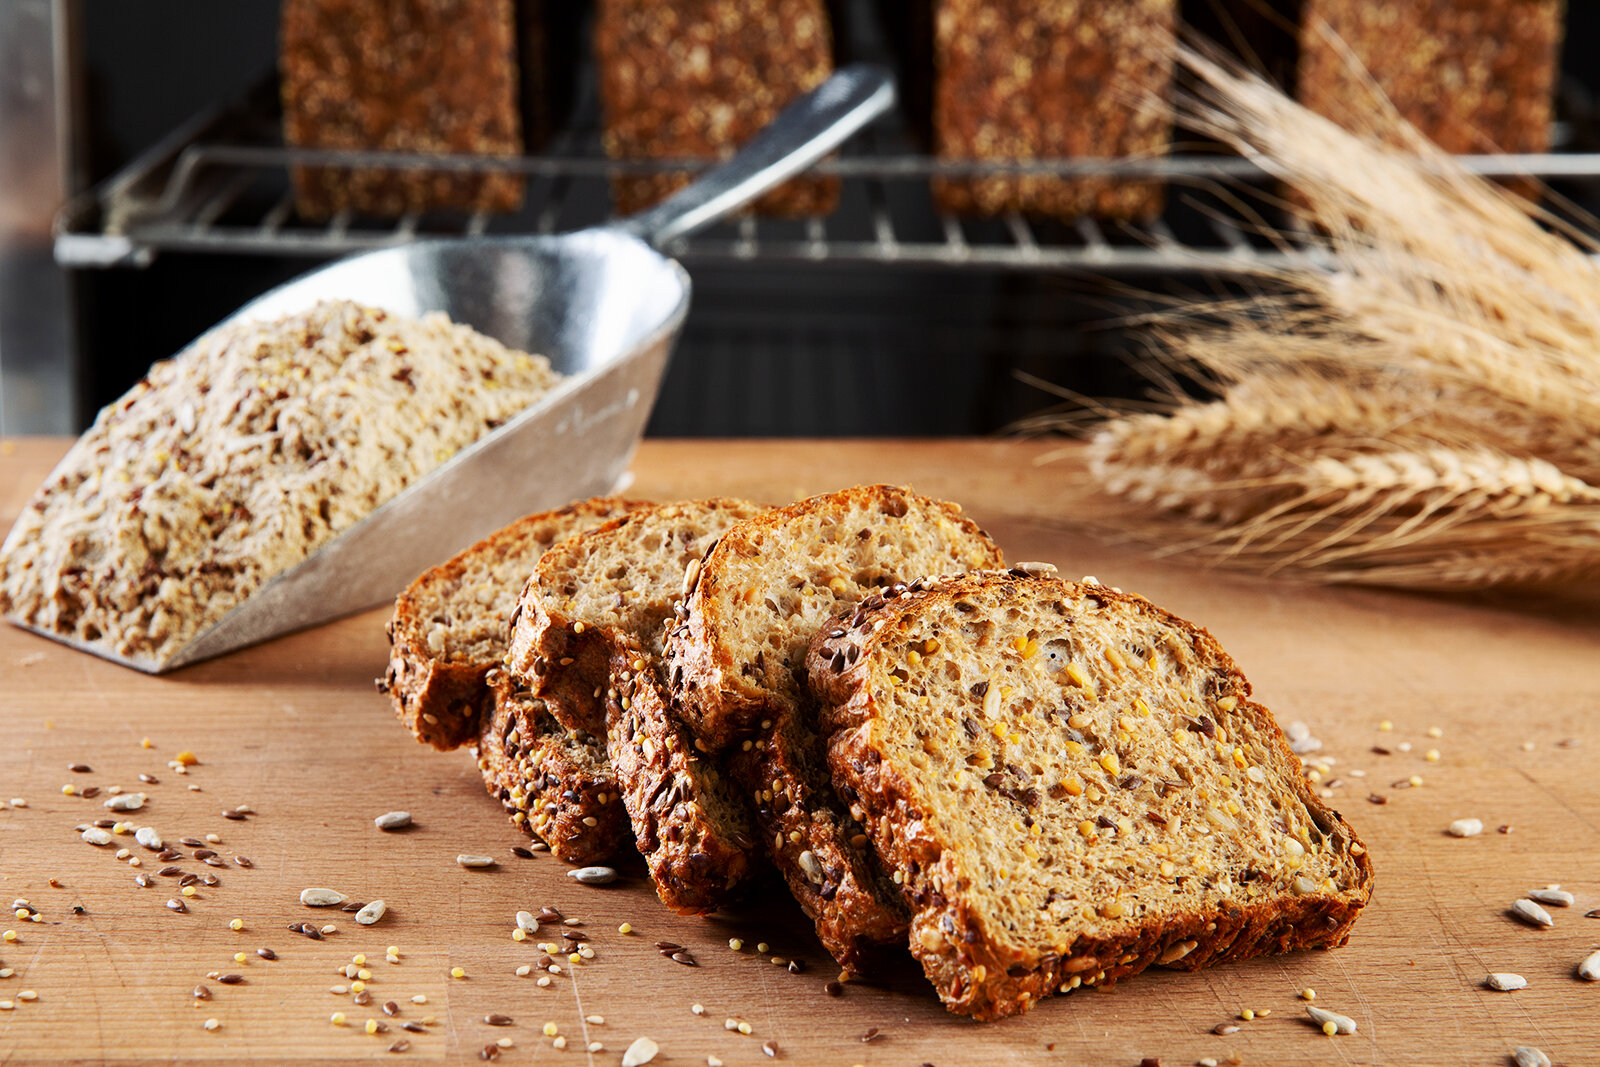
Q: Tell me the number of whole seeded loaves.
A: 4